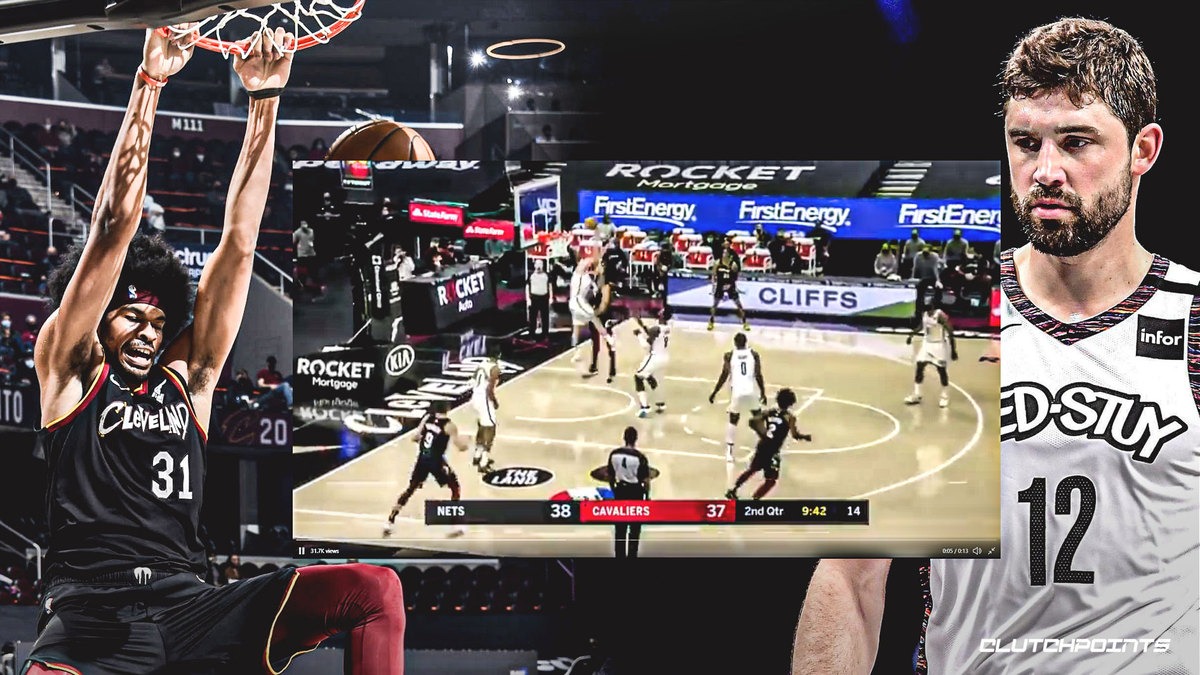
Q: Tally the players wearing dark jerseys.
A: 5